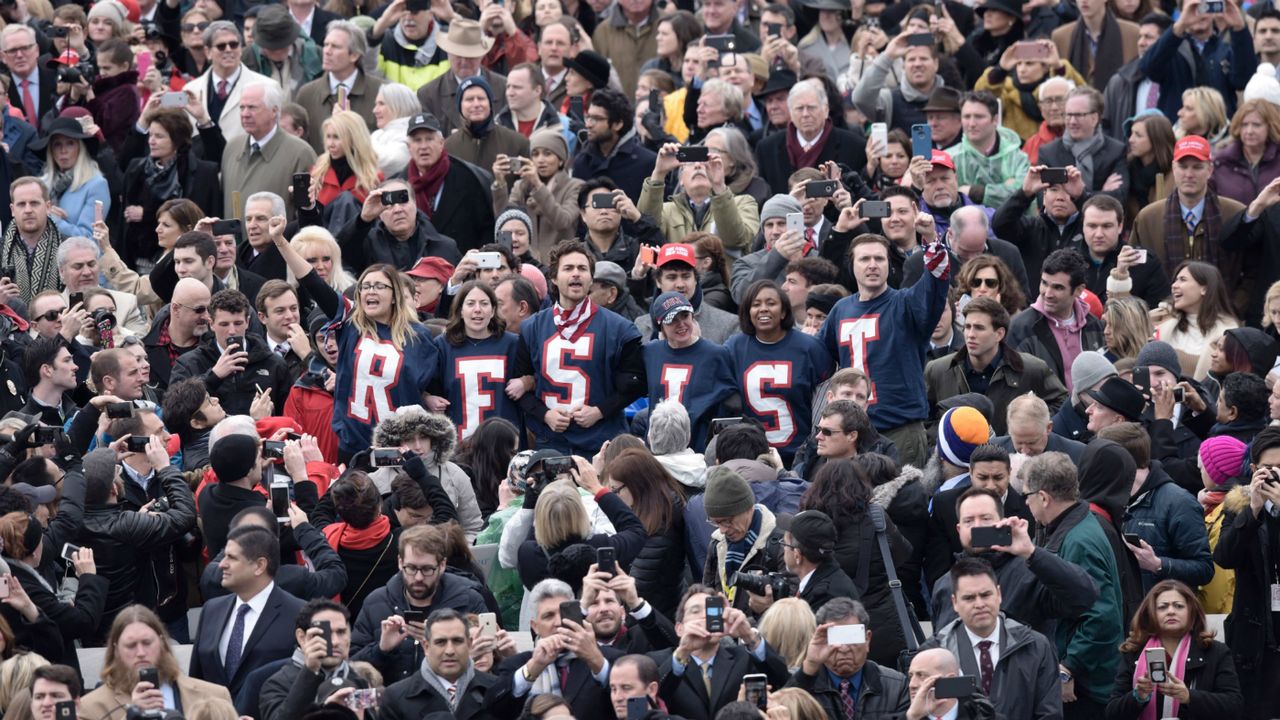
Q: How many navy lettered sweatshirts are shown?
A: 6